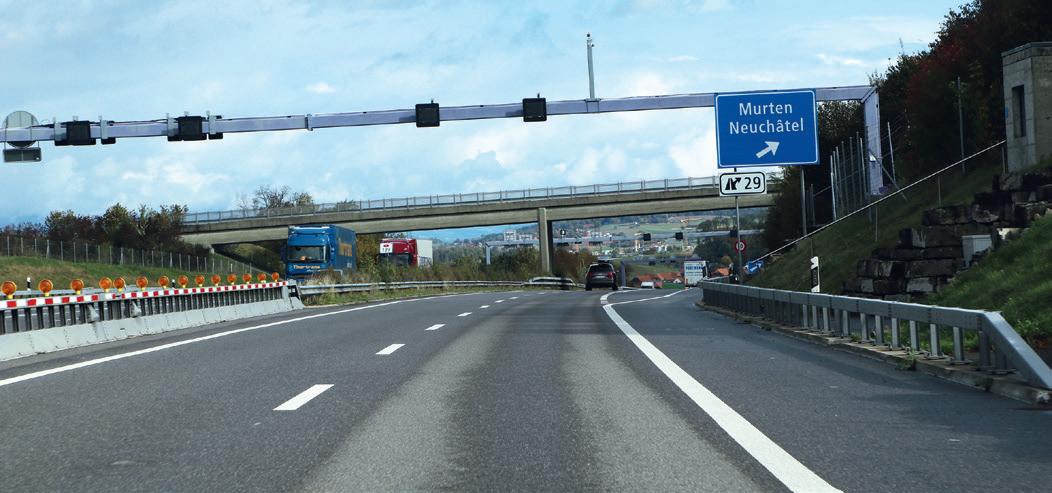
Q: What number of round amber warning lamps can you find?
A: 14